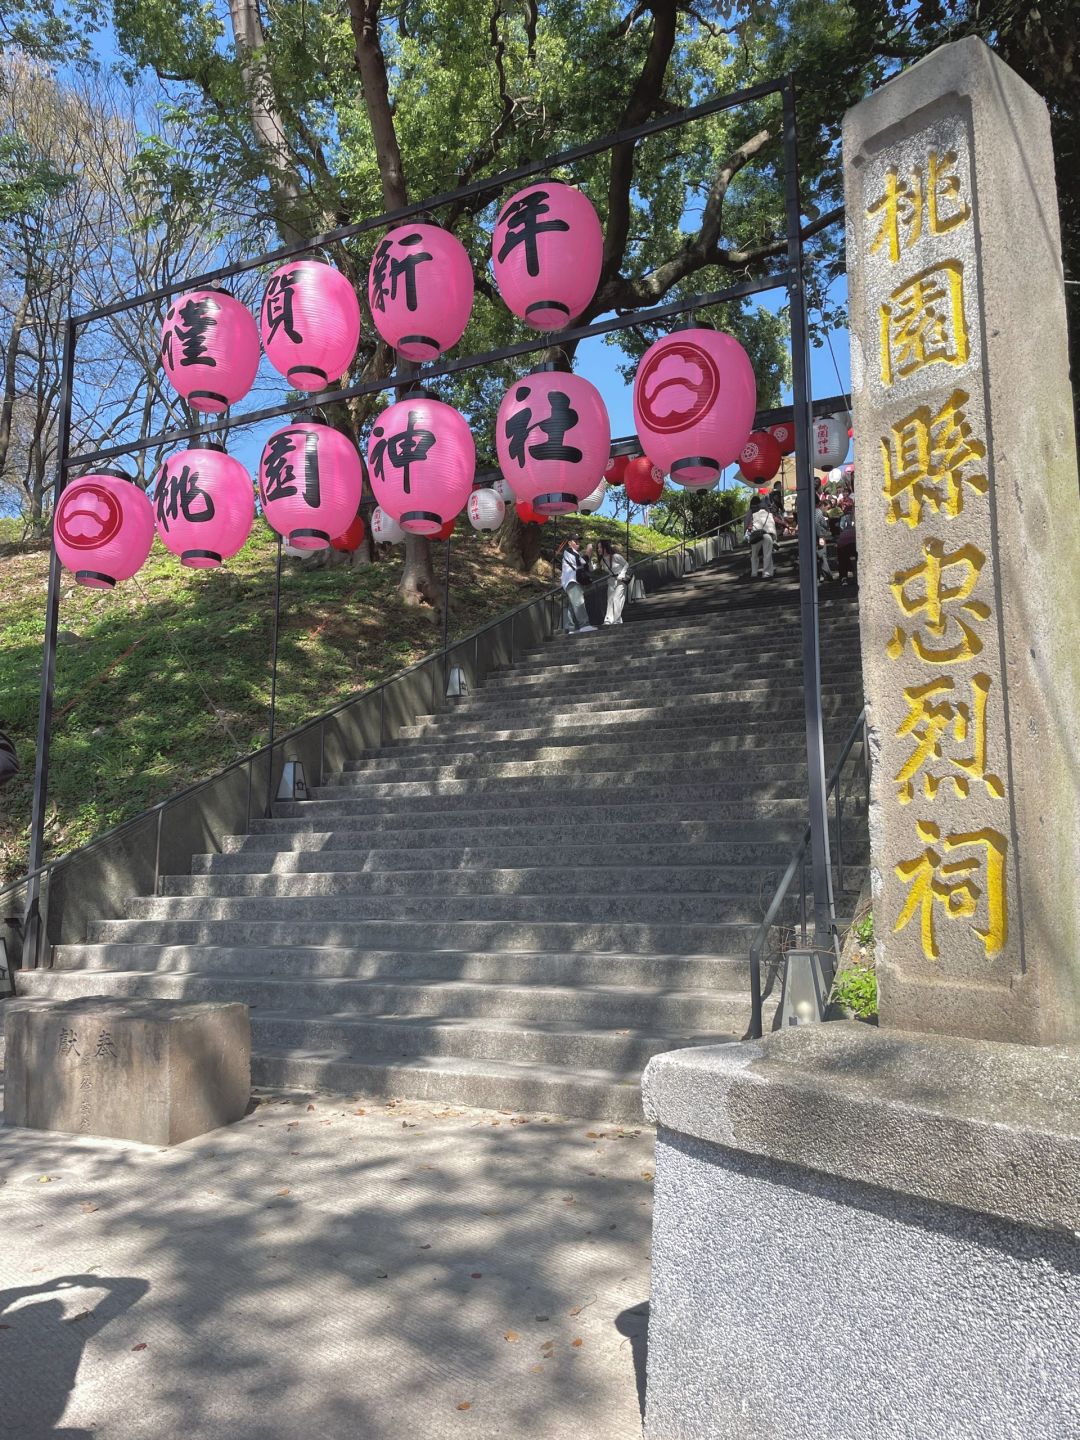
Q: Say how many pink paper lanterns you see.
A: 10